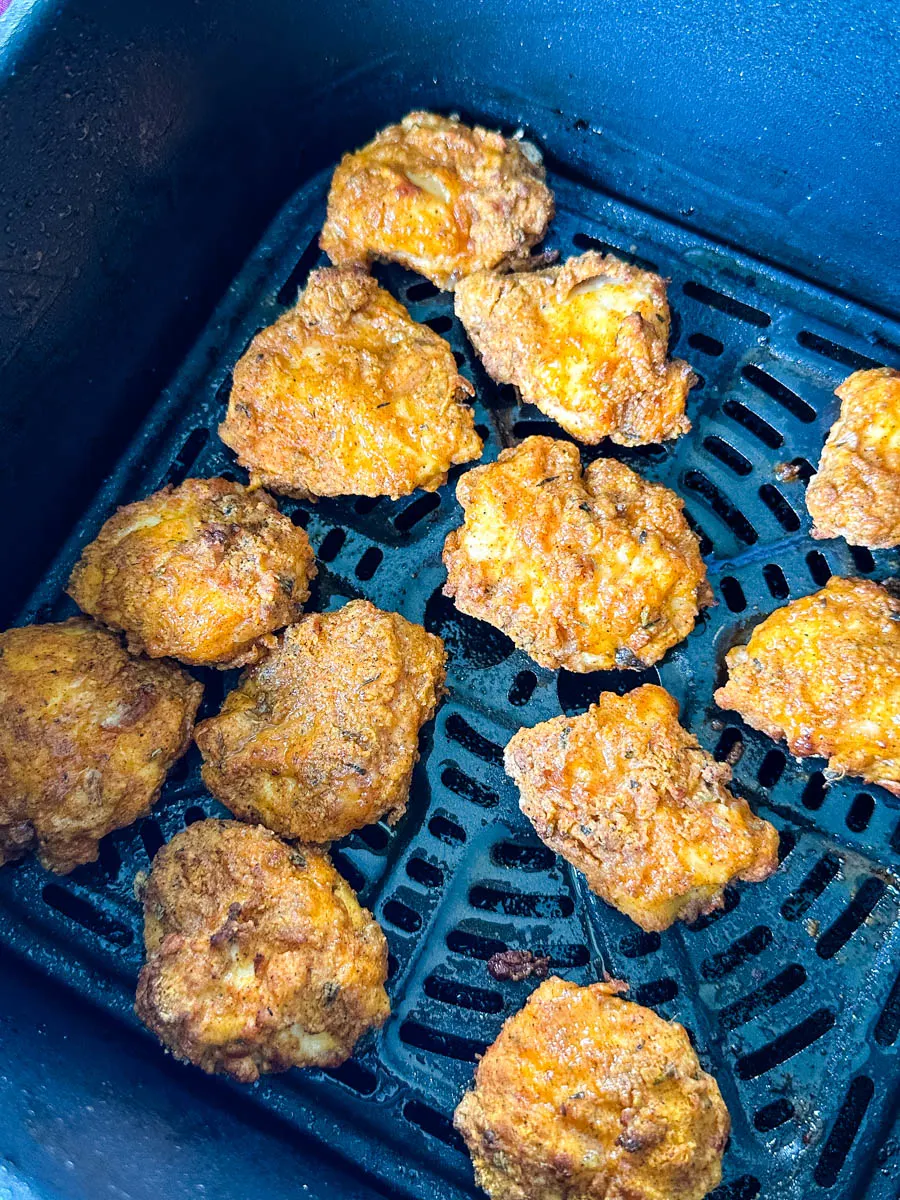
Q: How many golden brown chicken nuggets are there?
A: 12